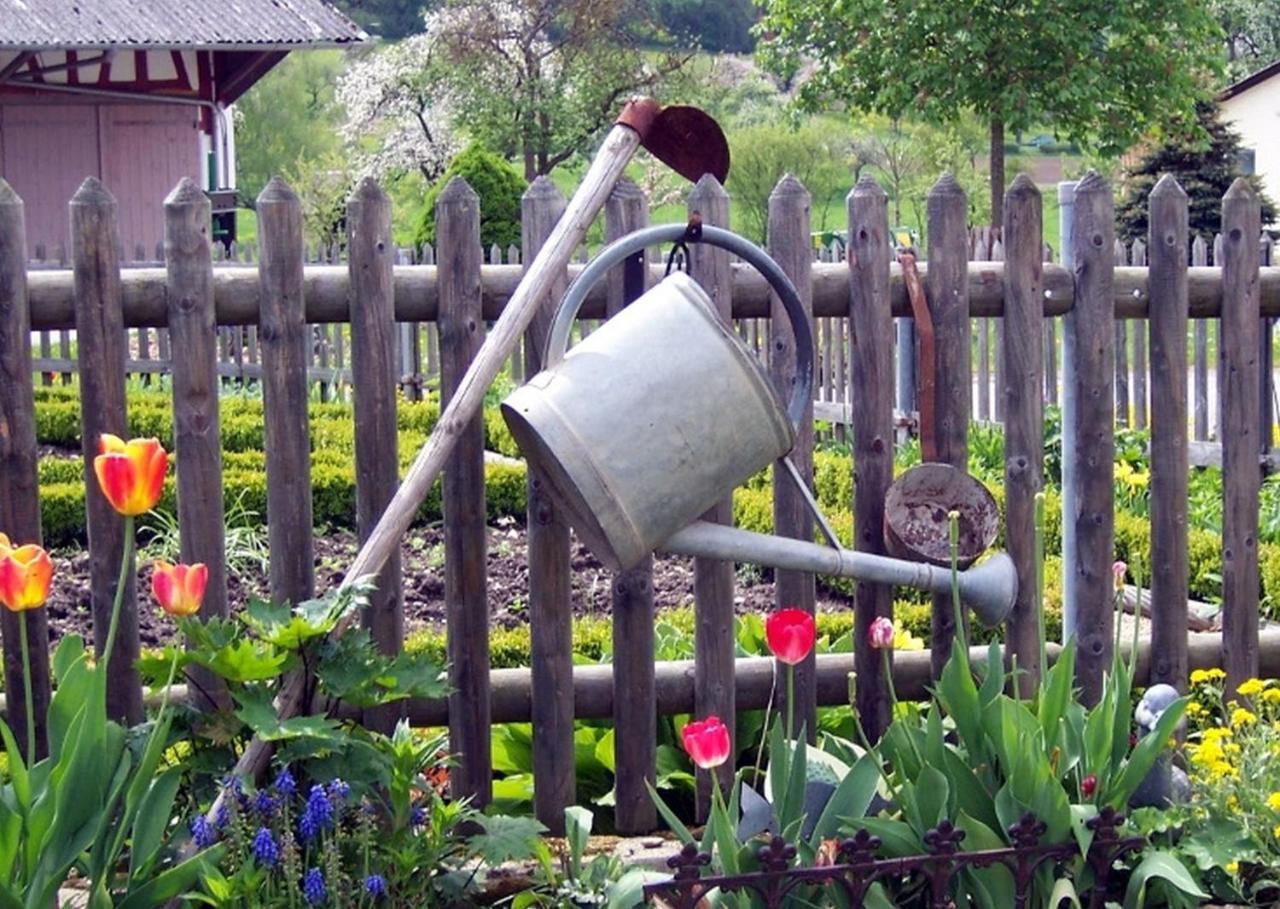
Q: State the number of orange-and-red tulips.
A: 3